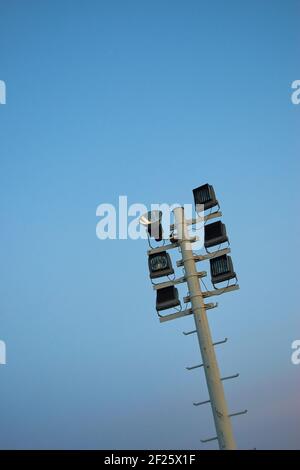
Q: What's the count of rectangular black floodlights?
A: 5